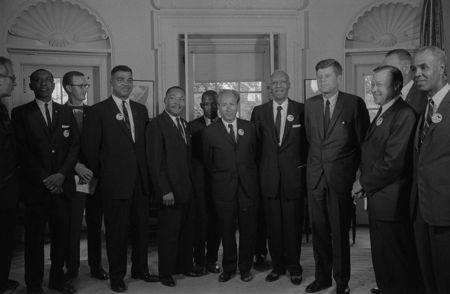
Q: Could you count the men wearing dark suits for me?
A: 12